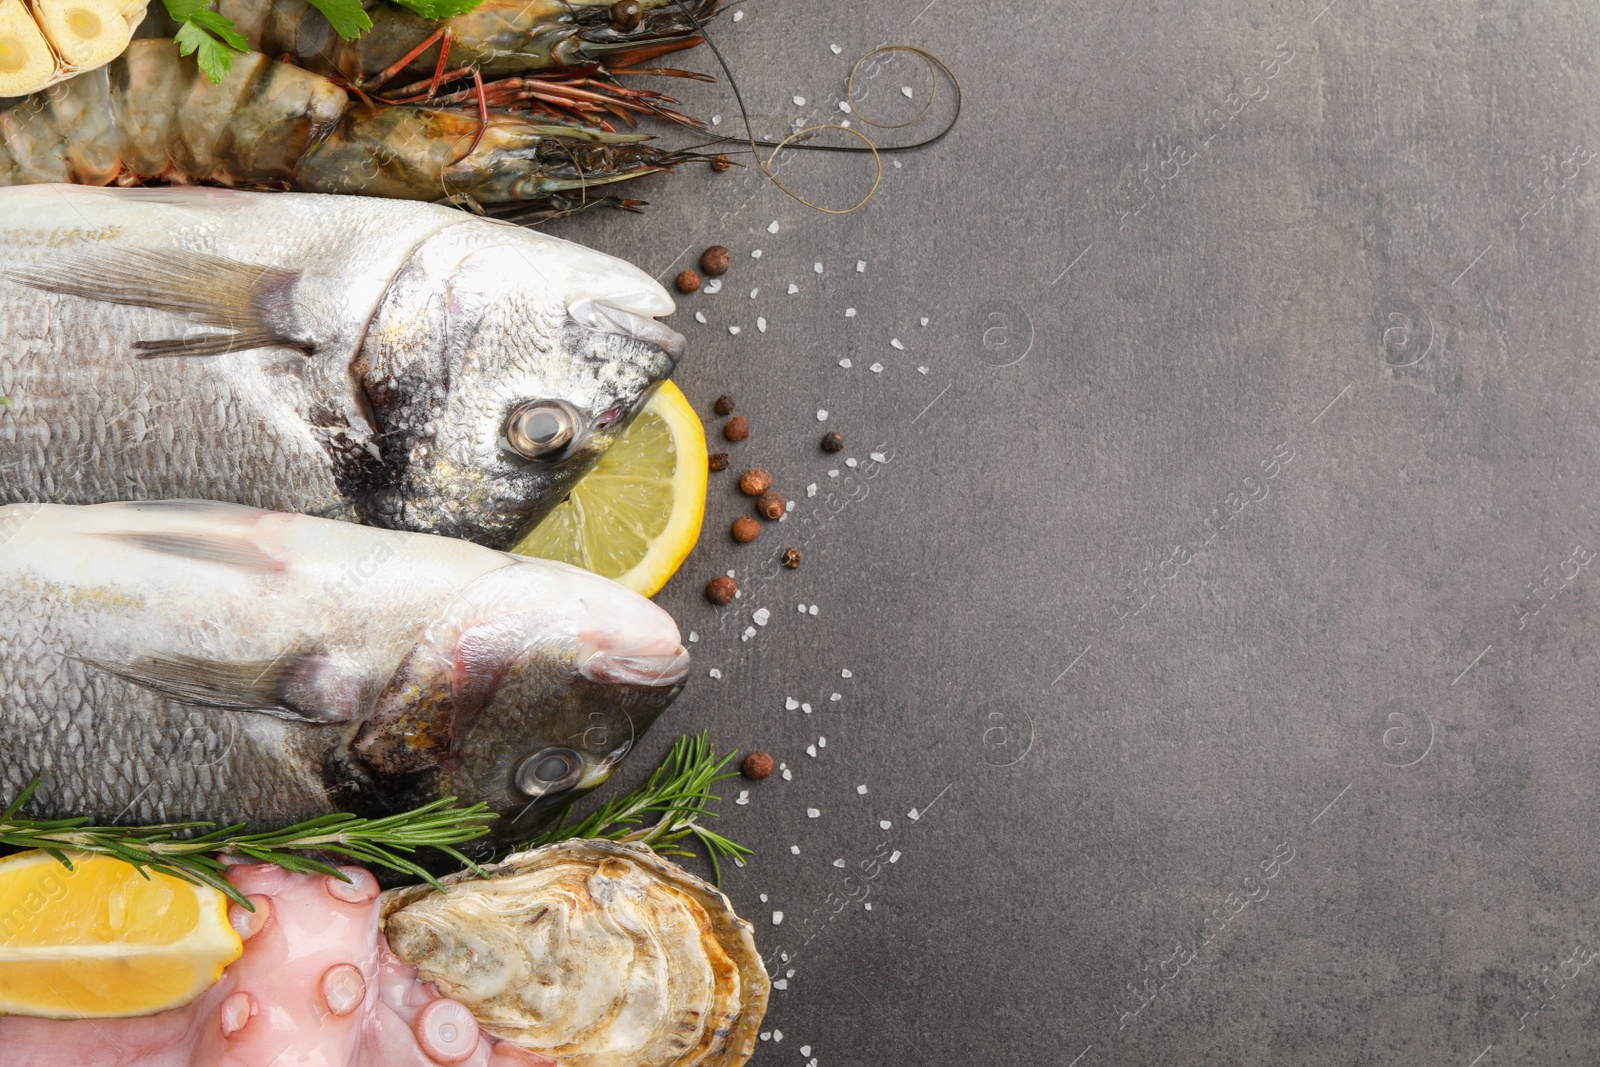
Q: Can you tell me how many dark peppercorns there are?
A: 13